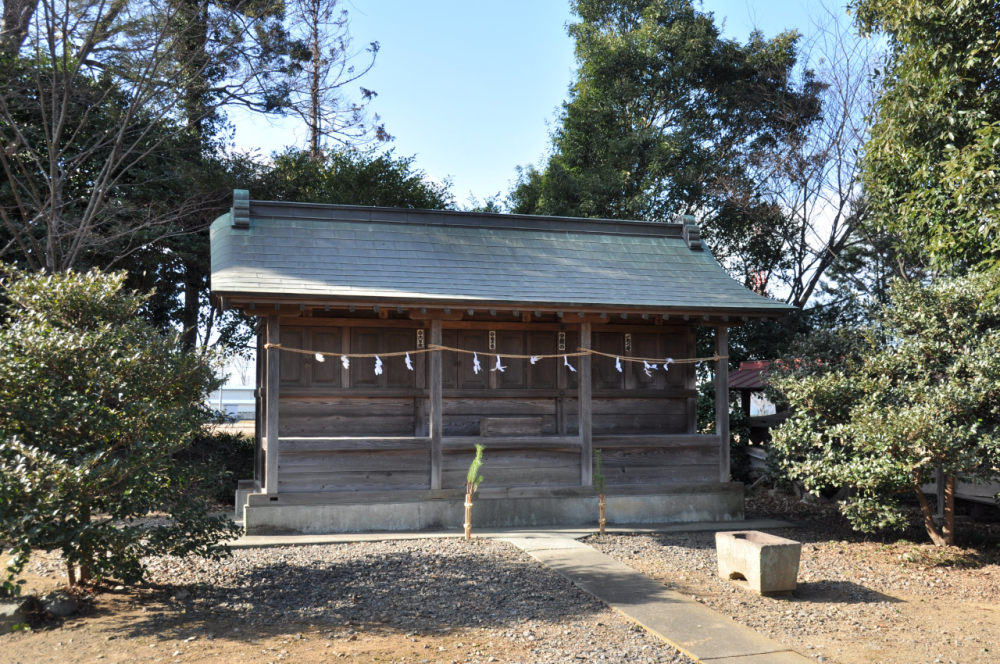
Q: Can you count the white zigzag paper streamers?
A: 12